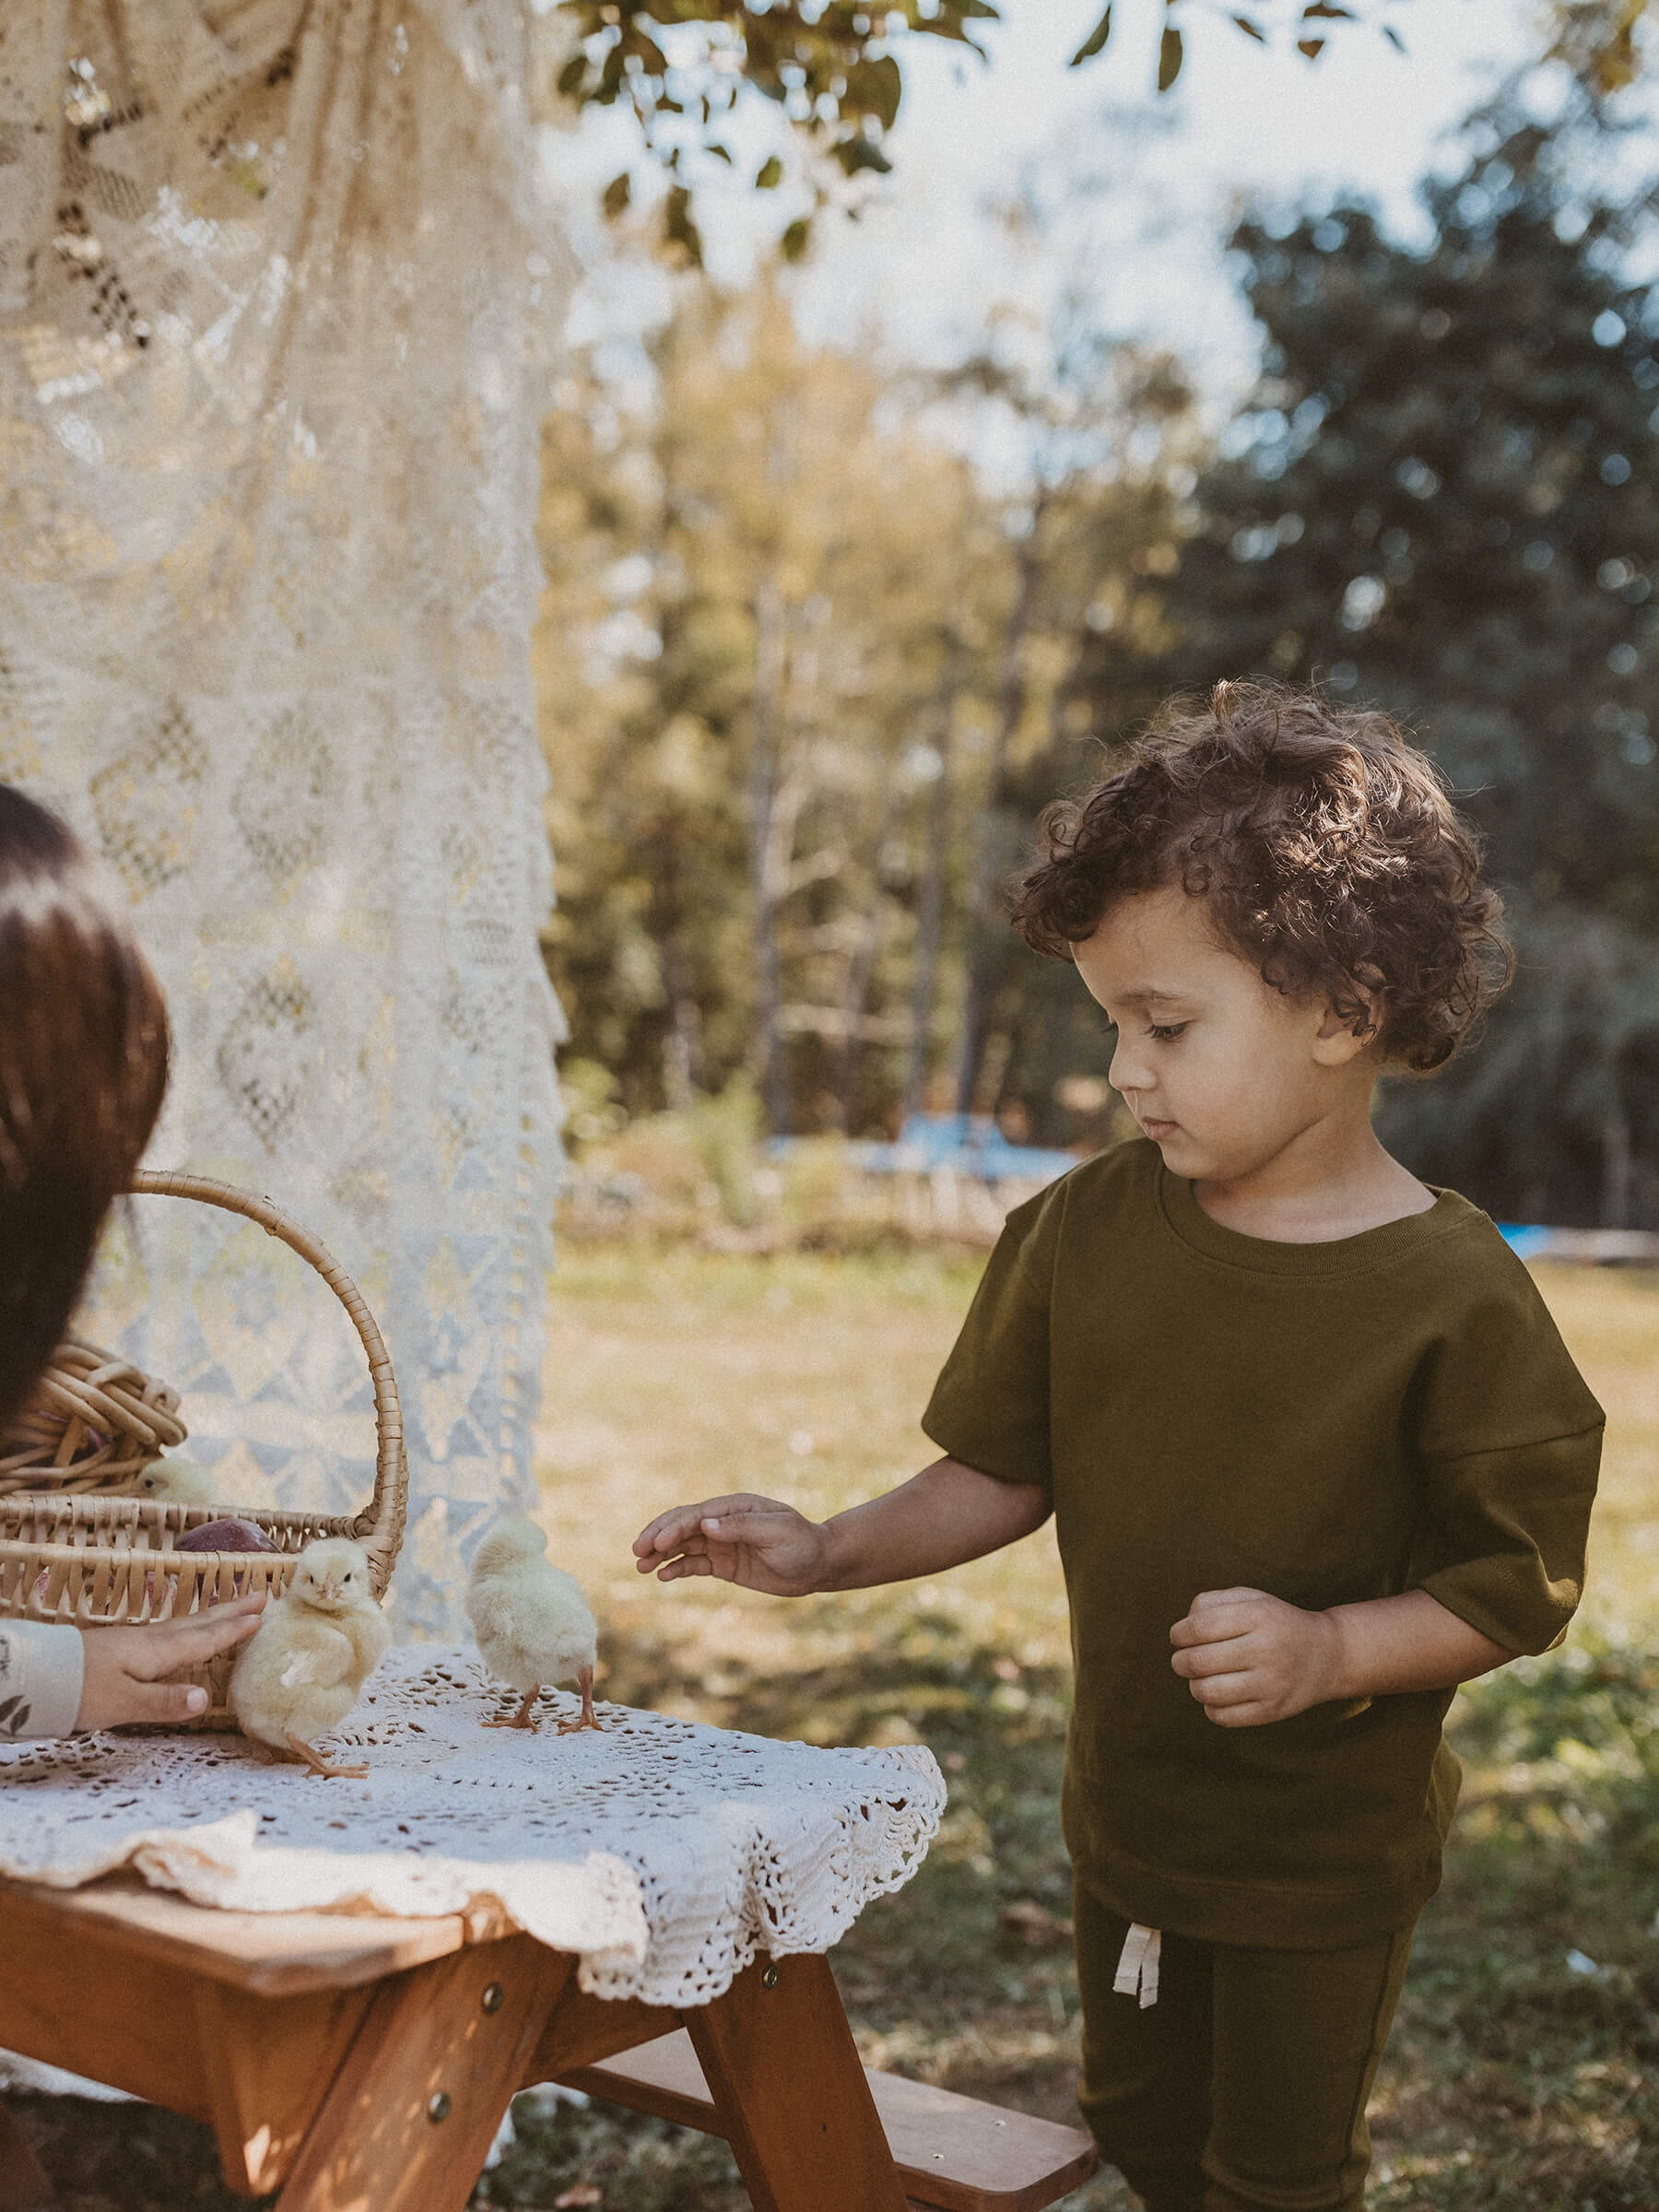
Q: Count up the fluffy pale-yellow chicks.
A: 3